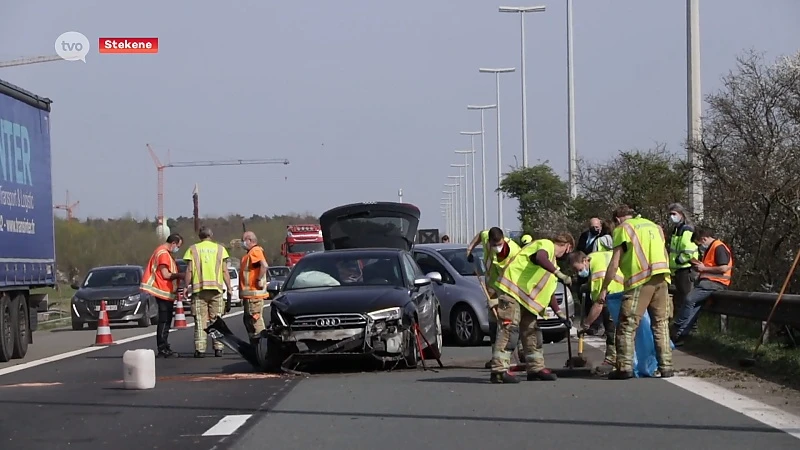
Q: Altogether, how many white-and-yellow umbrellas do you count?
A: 0